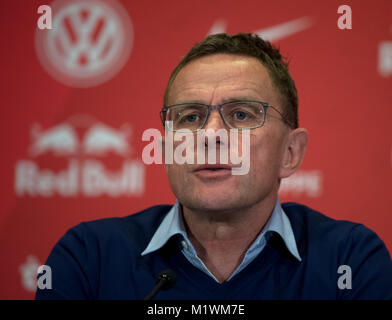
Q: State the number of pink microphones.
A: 0